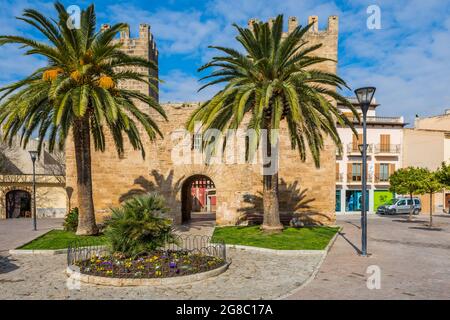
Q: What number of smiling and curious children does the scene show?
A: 0